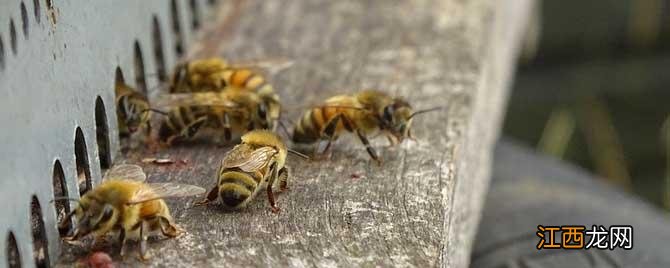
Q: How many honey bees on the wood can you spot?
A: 6